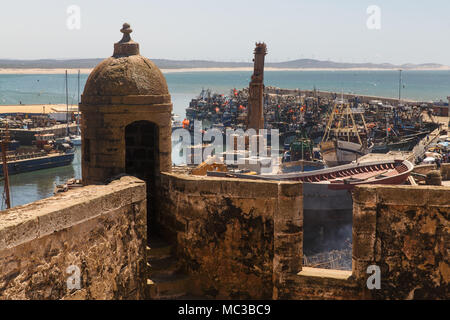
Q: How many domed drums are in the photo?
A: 1